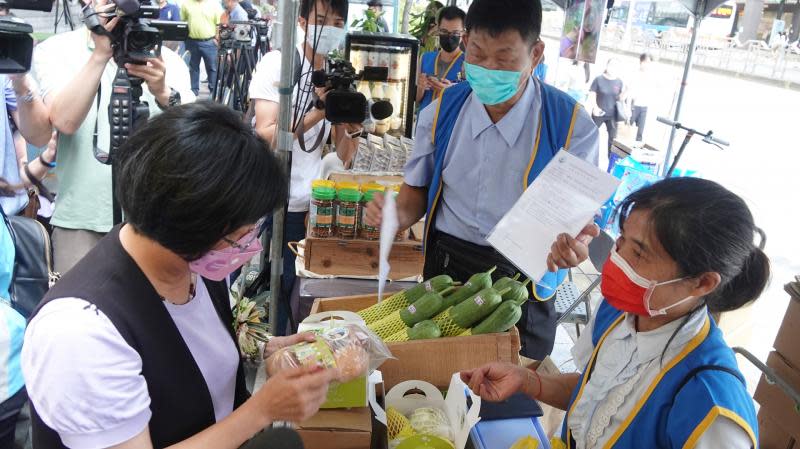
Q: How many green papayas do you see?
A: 8